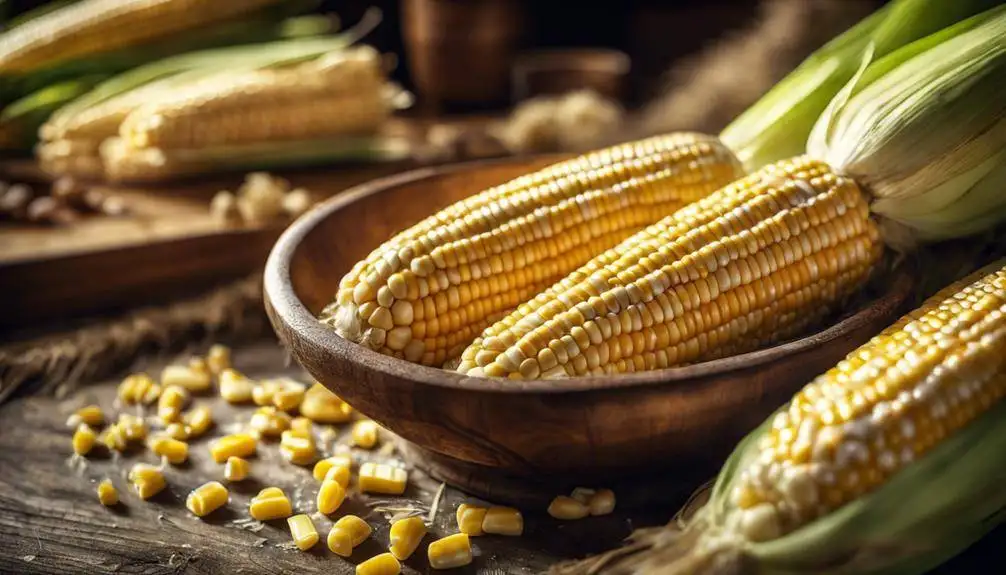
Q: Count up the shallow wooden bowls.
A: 1